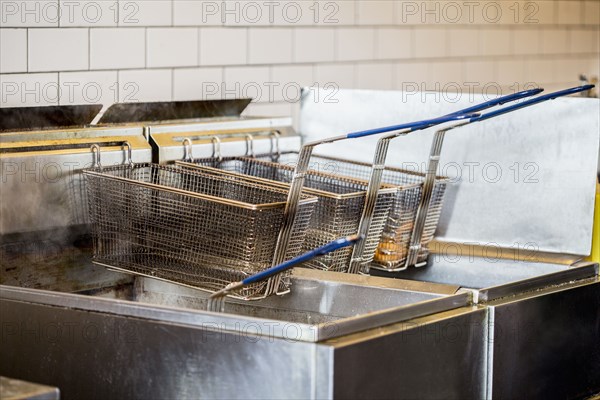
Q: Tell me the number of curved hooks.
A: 6